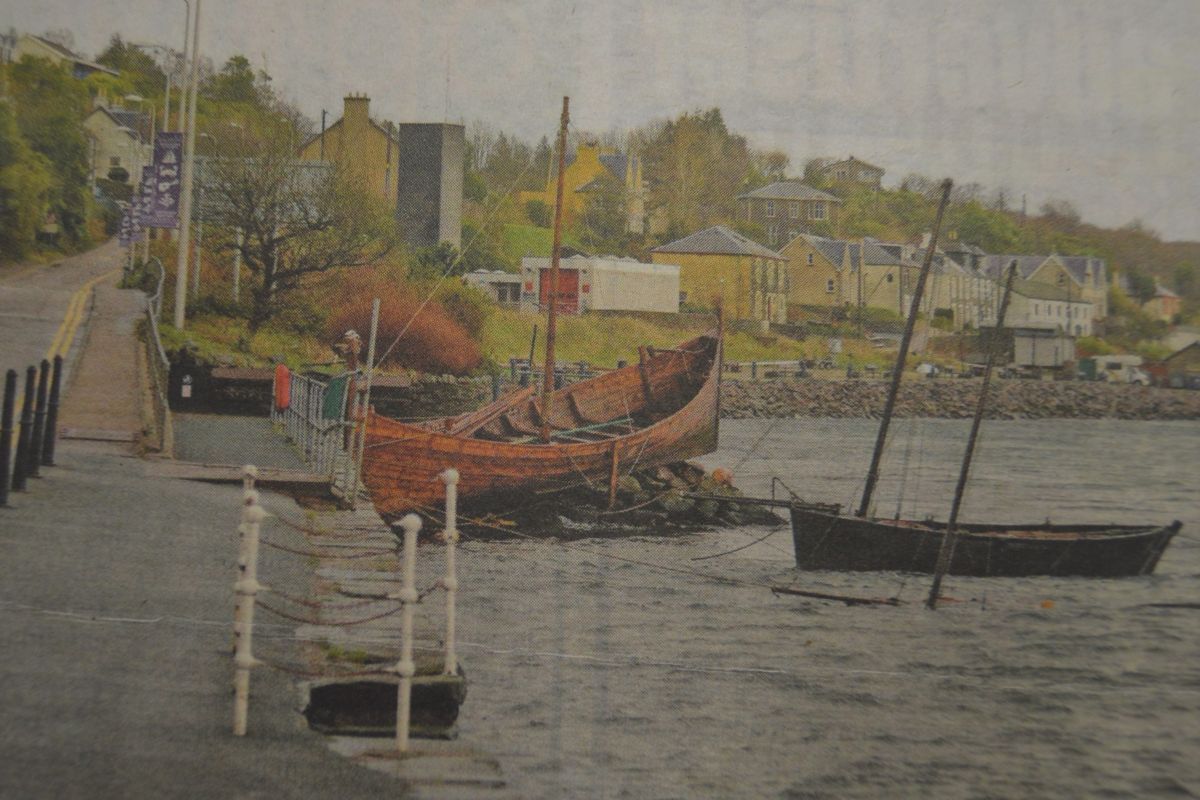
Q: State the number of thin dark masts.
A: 2